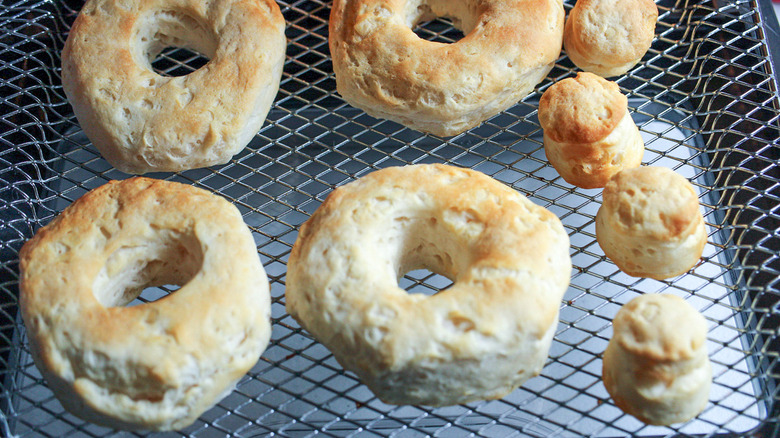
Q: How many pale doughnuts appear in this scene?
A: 4